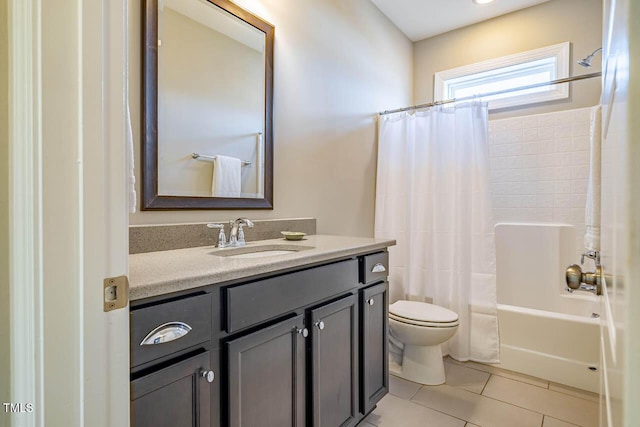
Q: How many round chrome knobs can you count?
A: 4